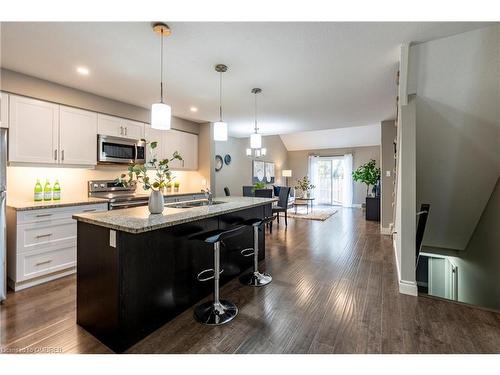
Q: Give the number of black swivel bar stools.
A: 2